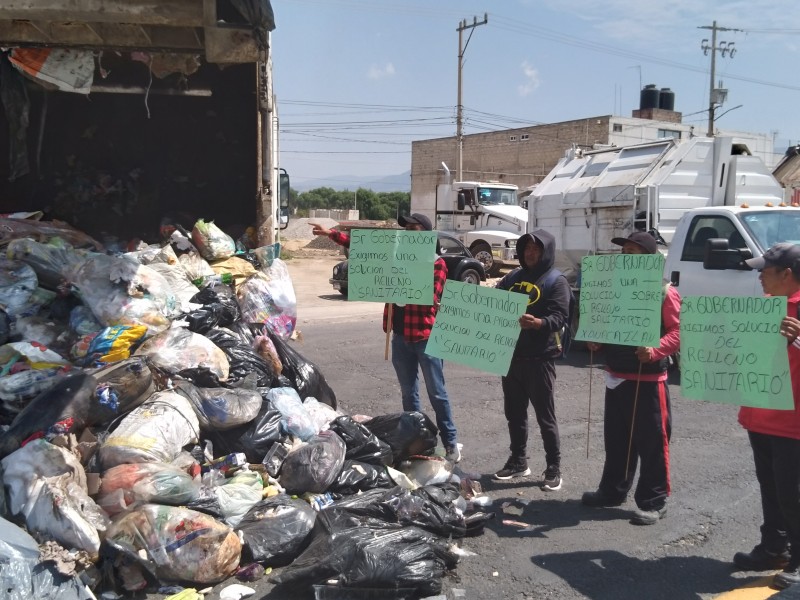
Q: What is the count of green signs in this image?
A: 4